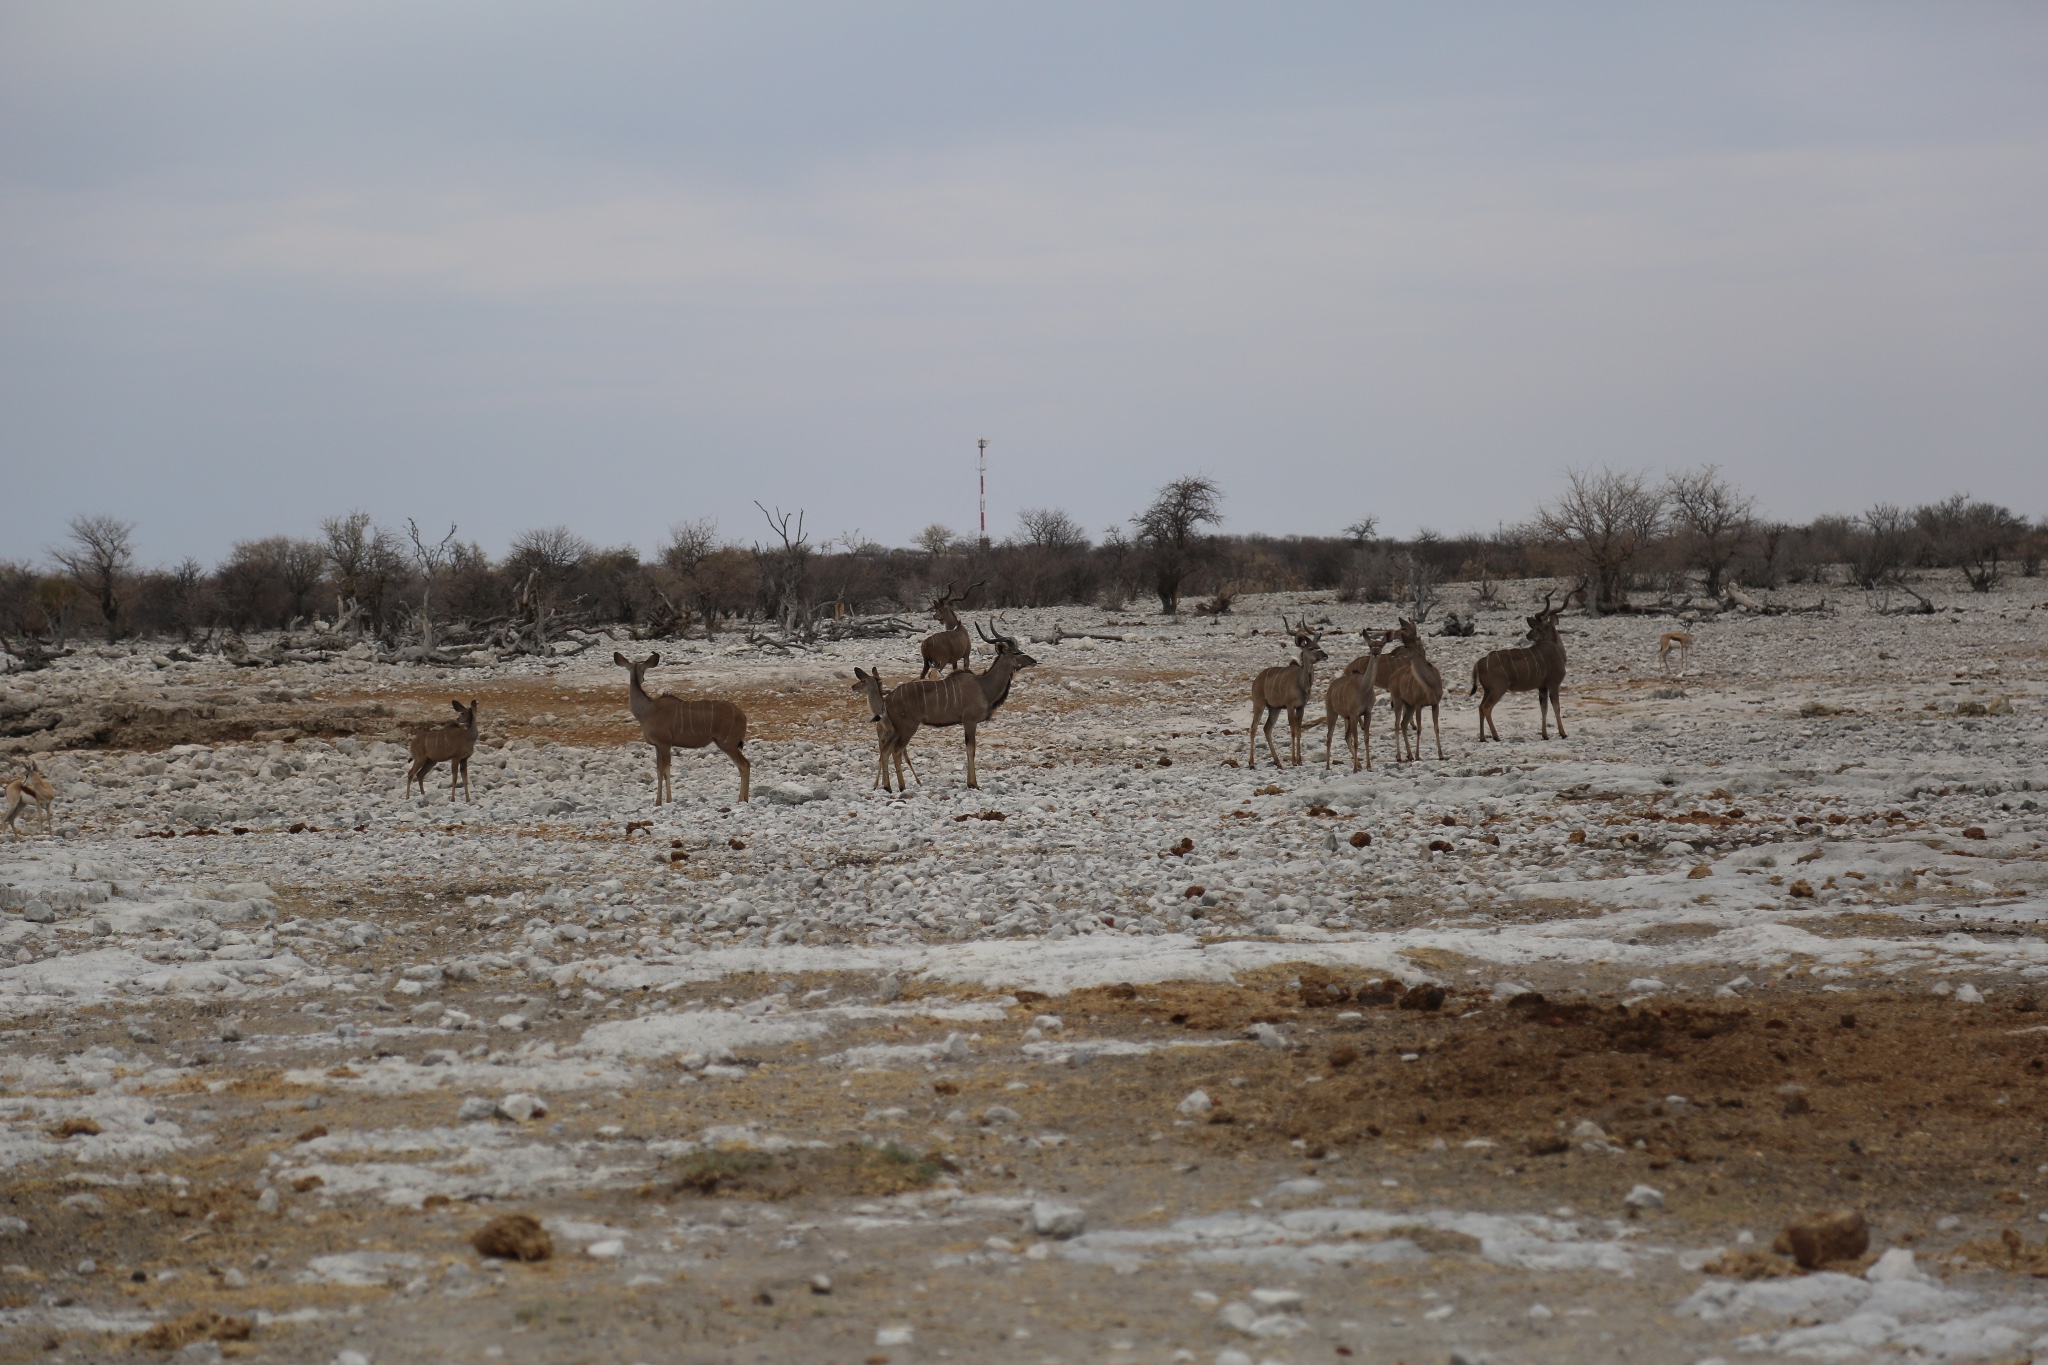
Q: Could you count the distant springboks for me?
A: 2